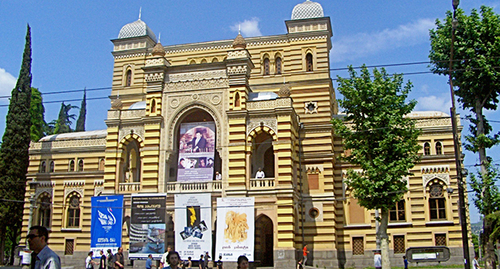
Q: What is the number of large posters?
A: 5